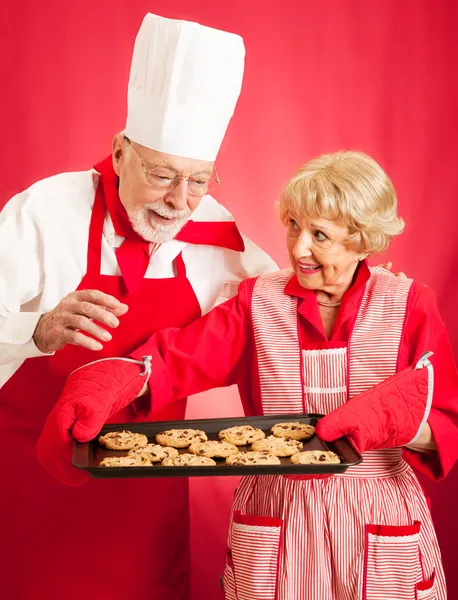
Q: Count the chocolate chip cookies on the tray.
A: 11